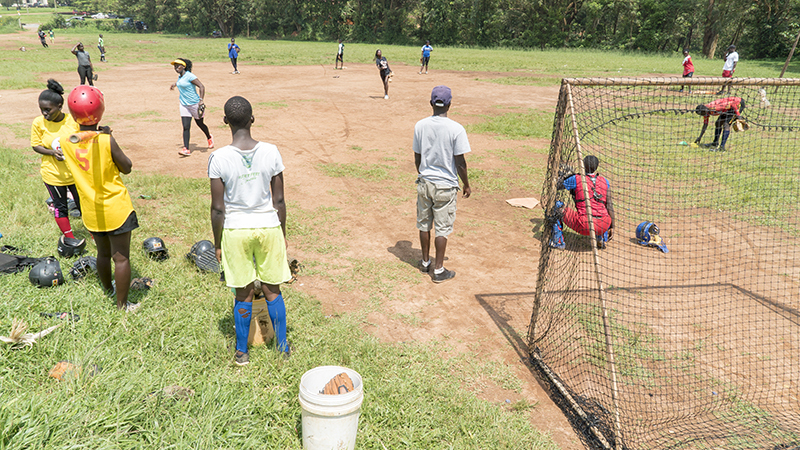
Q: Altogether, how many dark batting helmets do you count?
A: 5